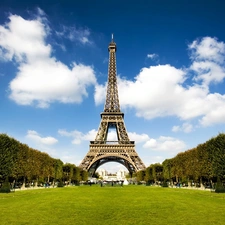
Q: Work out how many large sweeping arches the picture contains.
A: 1